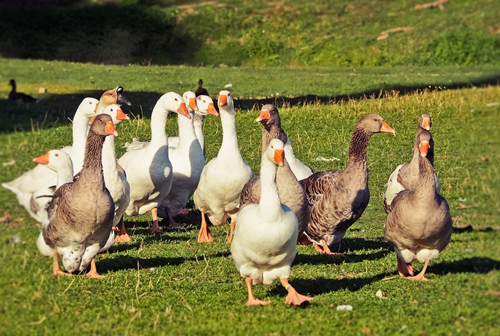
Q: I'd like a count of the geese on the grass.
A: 14